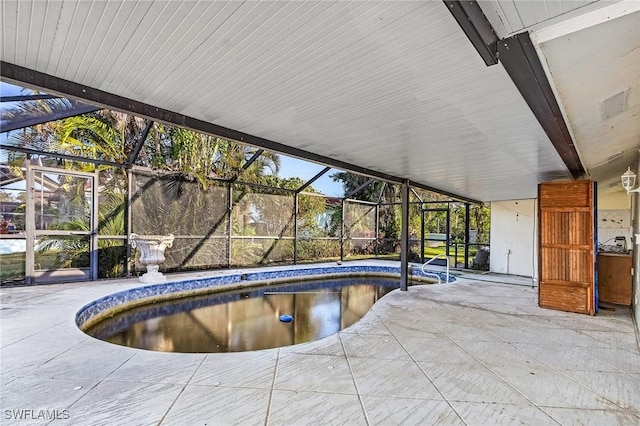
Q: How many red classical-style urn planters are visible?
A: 0